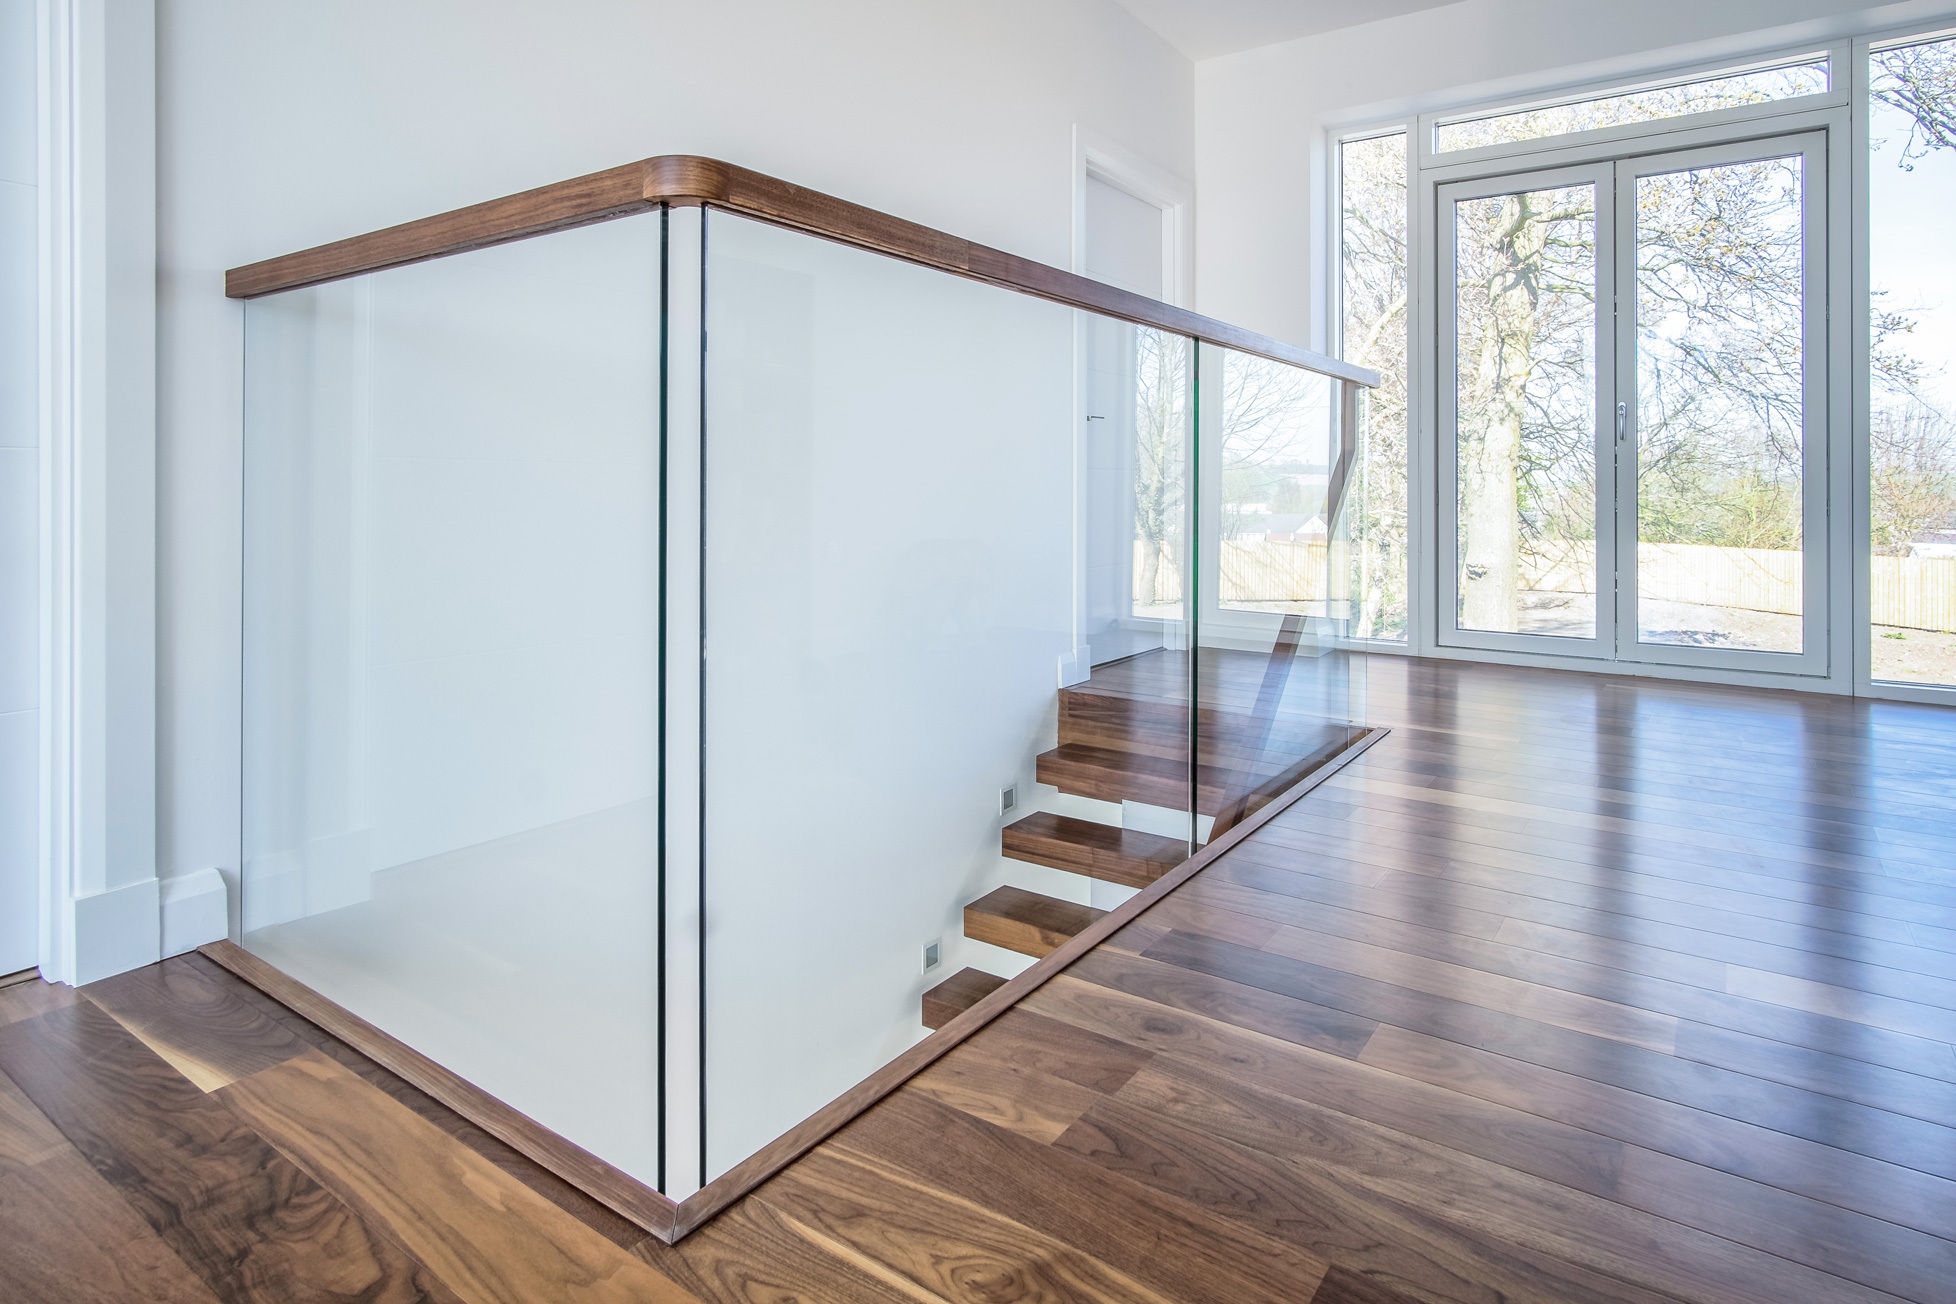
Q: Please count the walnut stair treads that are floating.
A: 4